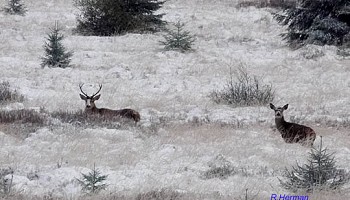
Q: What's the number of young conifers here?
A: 5